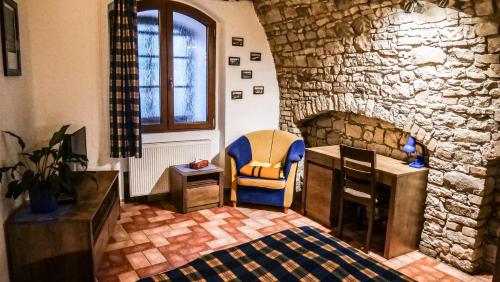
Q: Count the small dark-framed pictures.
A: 6